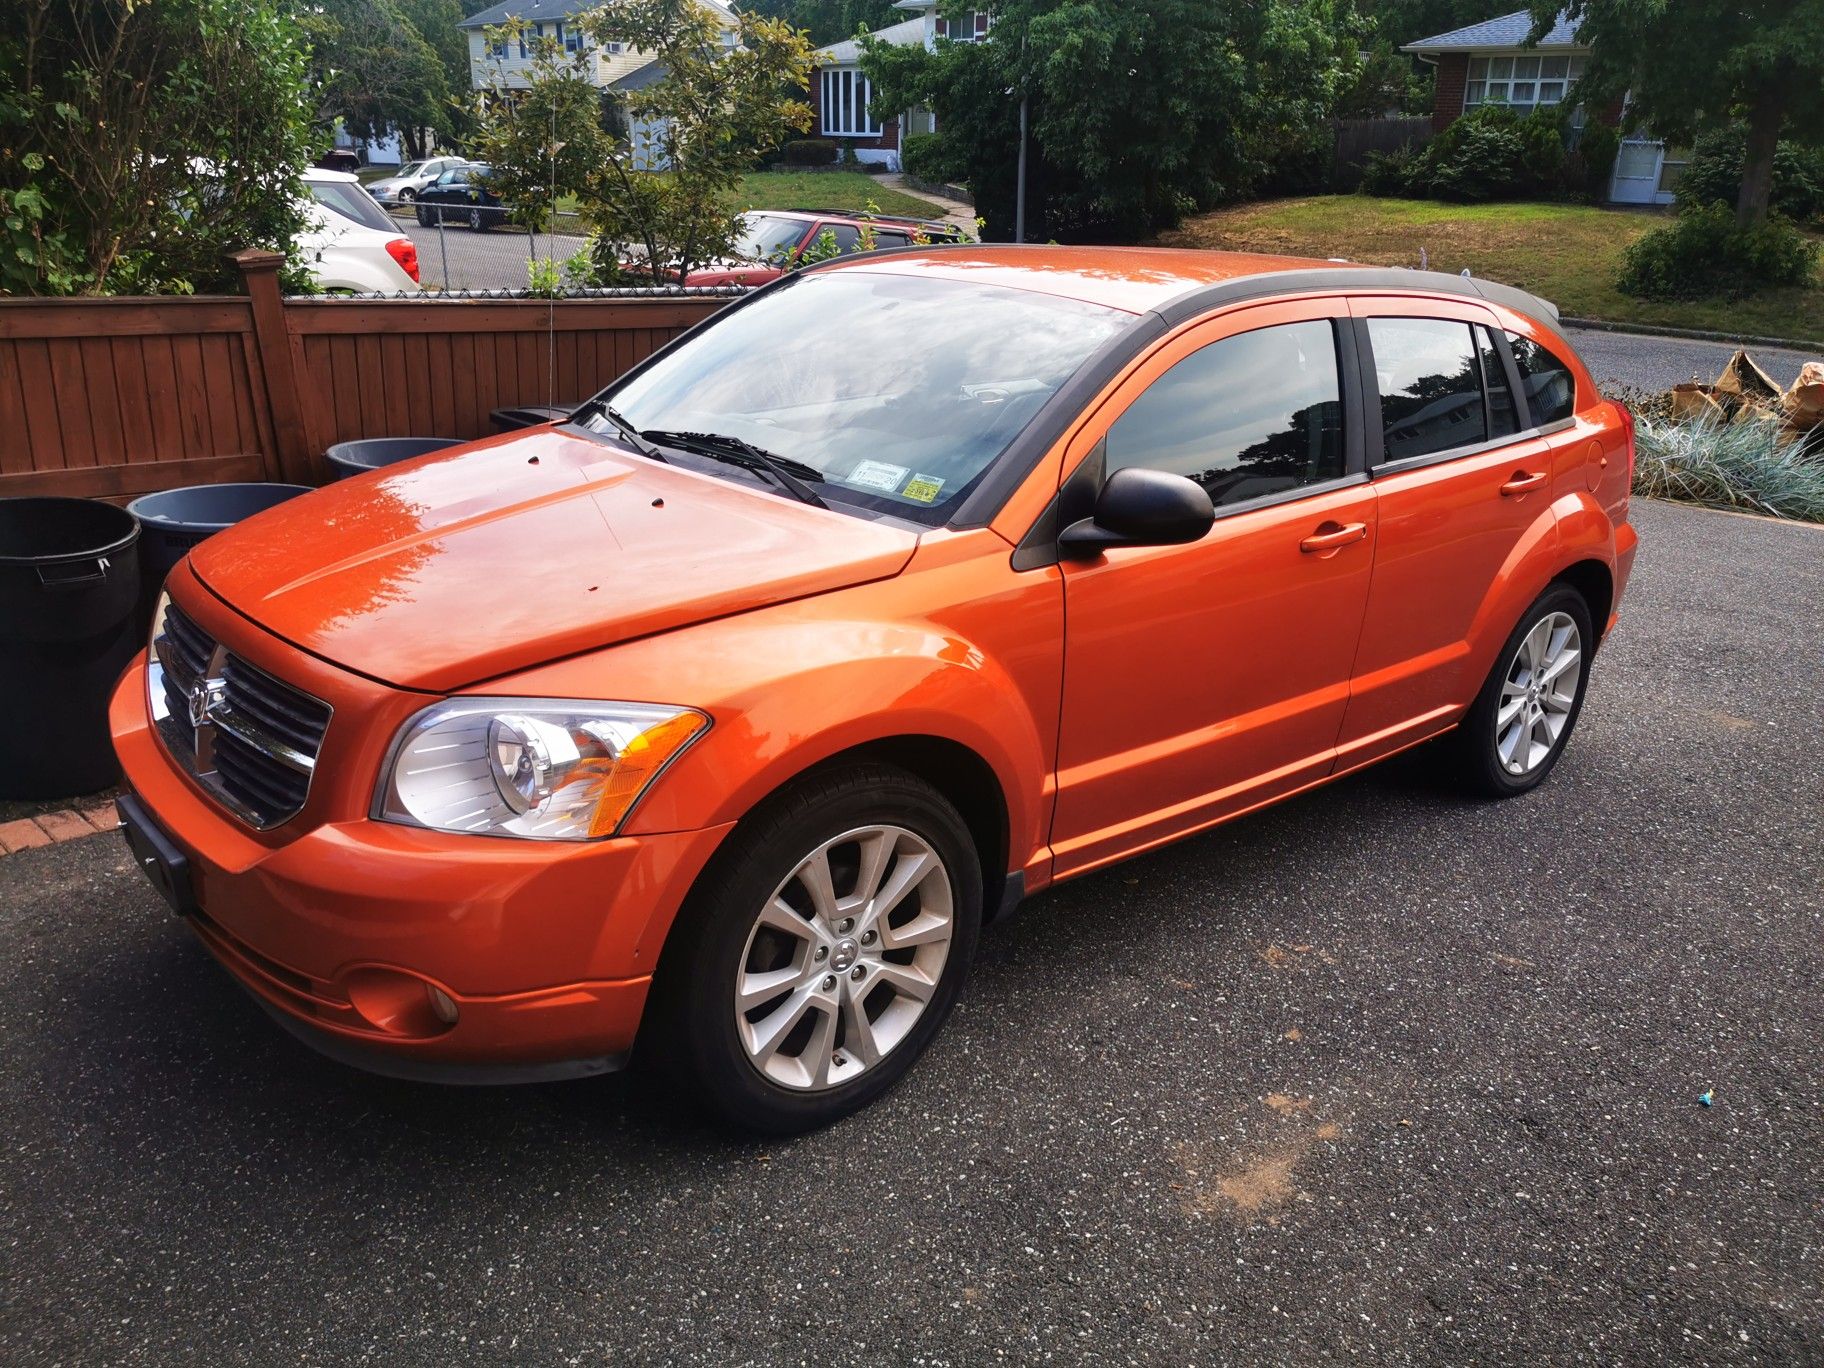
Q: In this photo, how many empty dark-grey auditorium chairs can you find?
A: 0